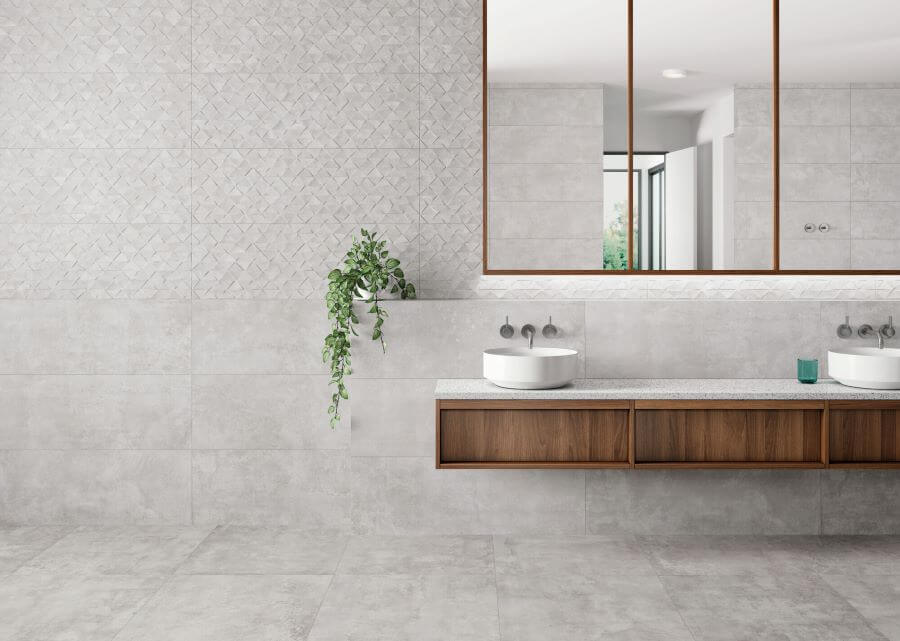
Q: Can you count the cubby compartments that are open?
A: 0